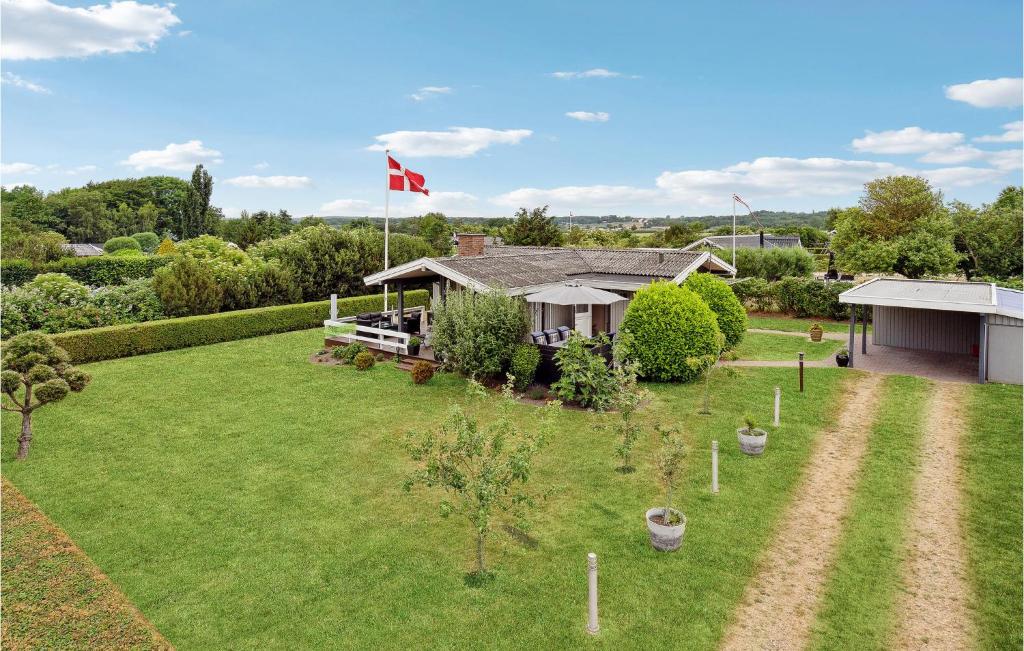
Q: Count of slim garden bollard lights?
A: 4